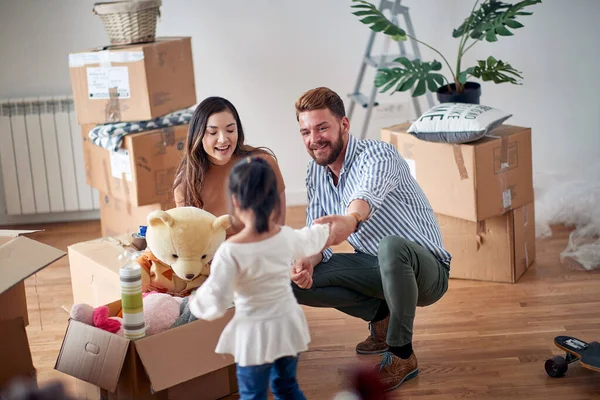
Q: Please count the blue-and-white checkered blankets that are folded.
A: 1